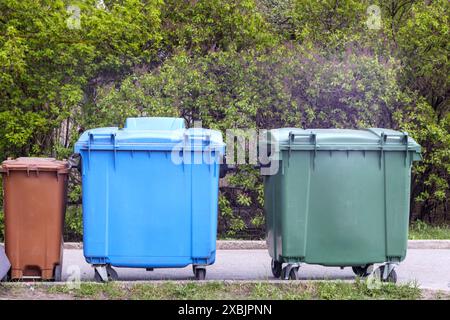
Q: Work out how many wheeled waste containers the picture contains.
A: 3